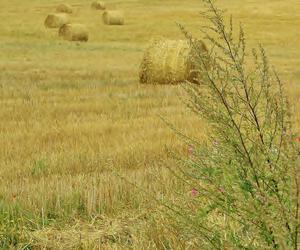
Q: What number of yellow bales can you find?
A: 6